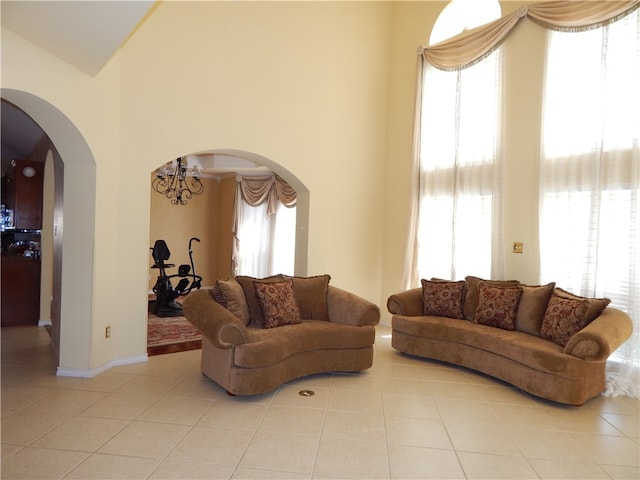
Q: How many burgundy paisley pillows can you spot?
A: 4